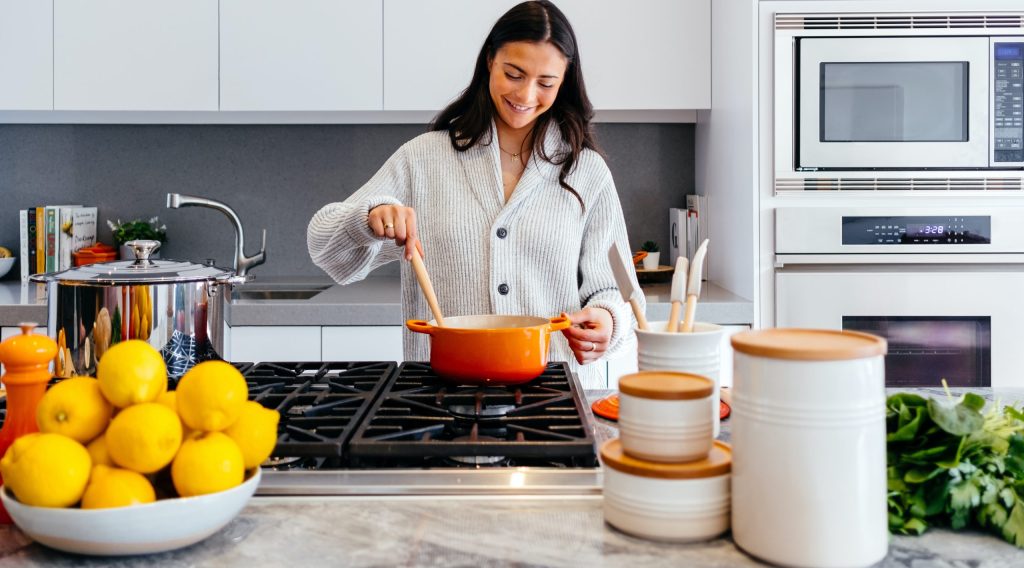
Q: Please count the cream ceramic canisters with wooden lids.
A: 3